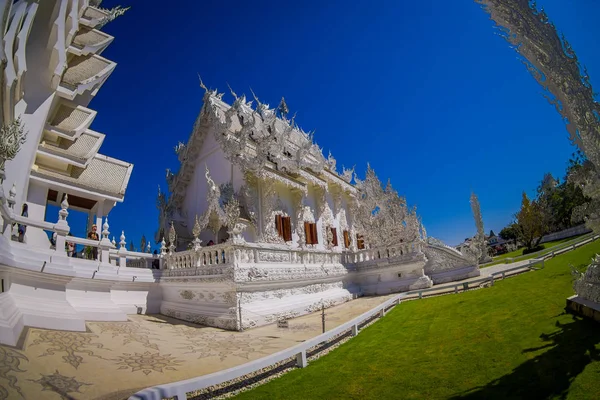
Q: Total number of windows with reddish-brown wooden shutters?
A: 5